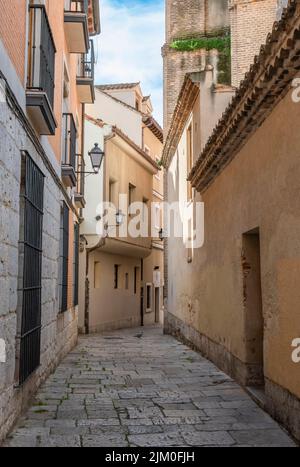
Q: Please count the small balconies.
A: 5